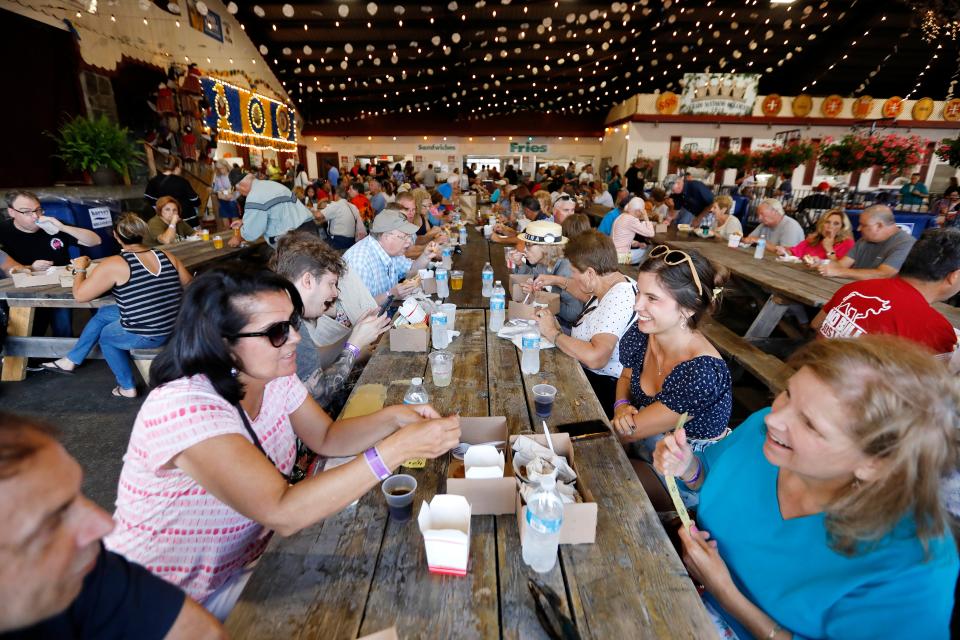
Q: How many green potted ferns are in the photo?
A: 1